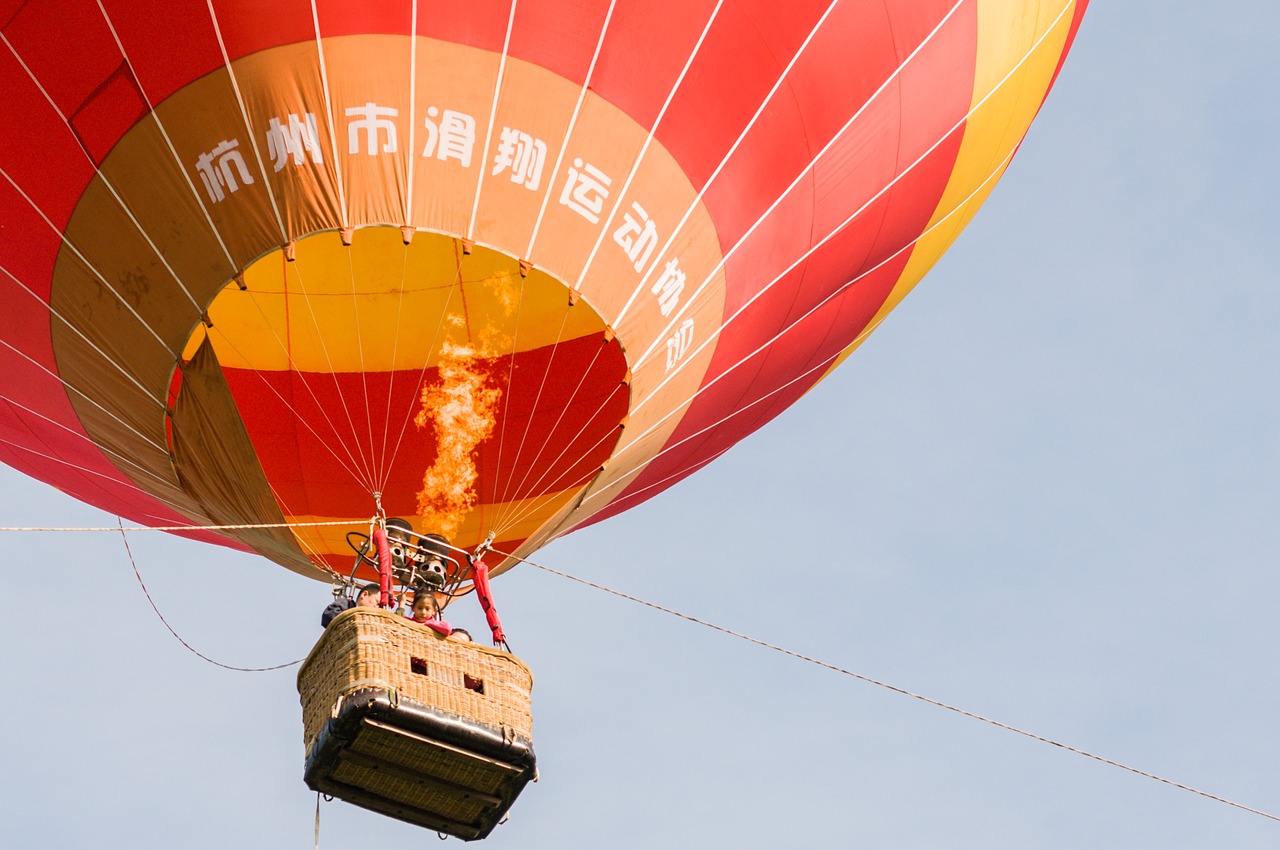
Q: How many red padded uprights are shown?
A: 2